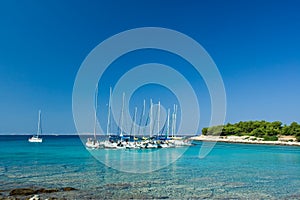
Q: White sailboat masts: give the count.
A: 11